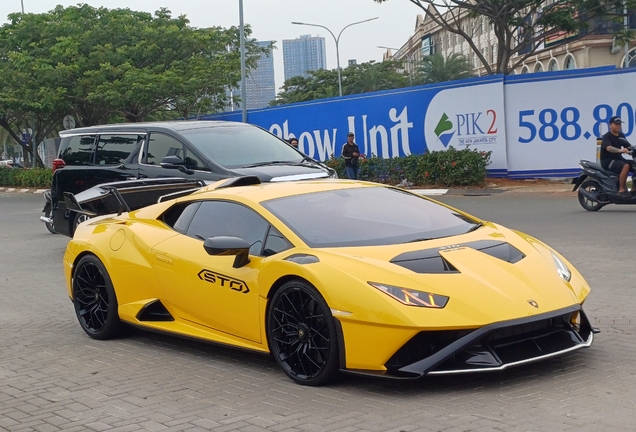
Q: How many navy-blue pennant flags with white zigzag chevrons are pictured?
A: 0